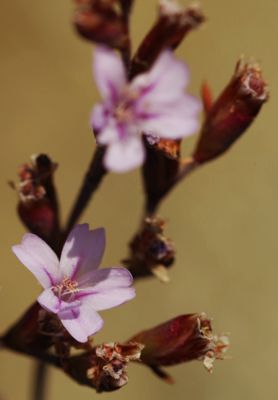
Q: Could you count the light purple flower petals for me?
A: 10